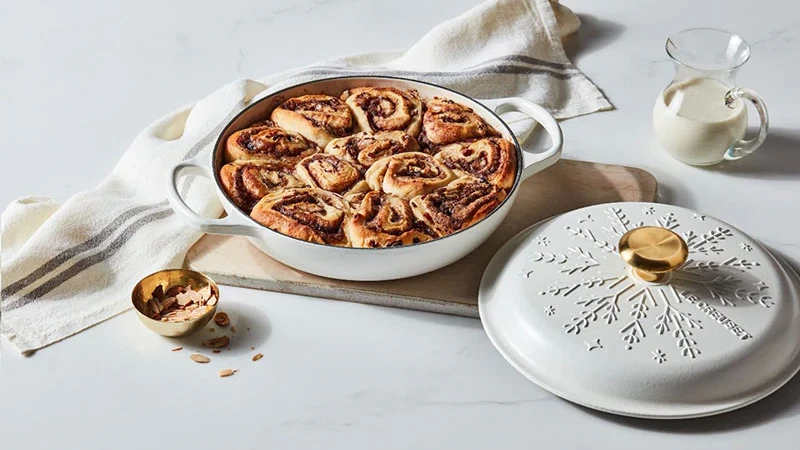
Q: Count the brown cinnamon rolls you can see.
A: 12